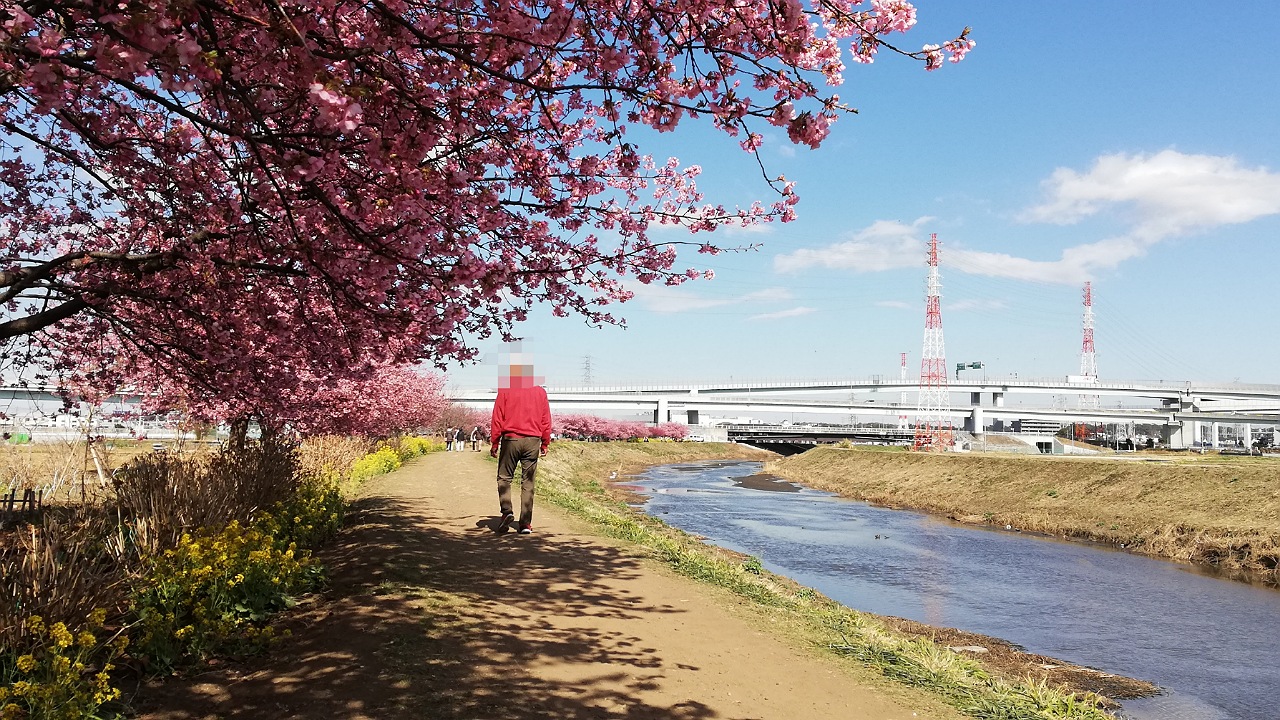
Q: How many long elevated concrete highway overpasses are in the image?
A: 2